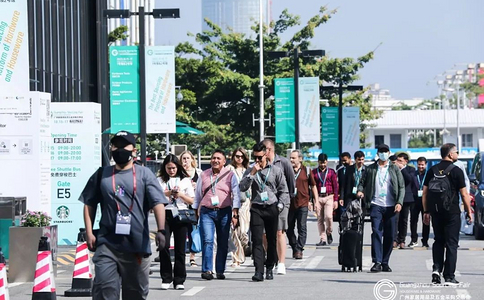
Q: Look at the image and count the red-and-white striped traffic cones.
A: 3